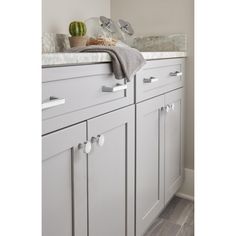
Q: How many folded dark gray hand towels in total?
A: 1